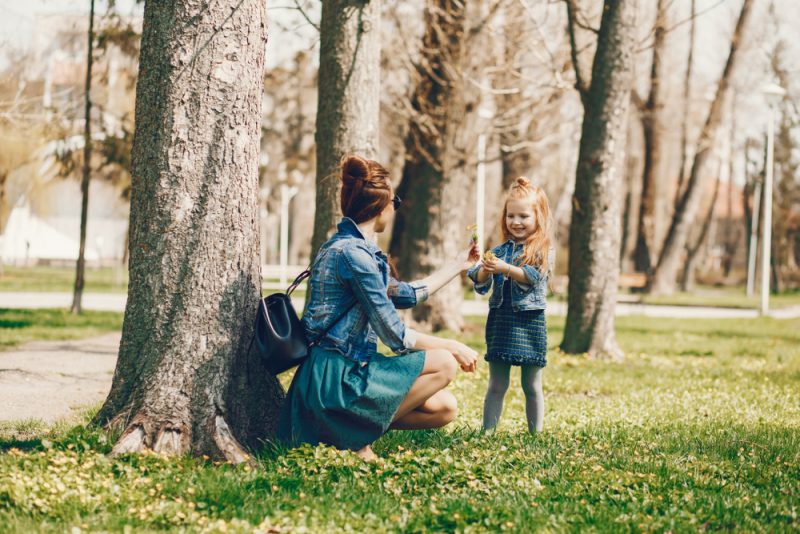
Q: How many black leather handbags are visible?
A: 1